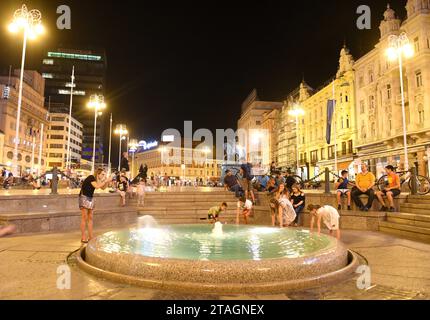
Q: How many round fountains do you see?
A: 1